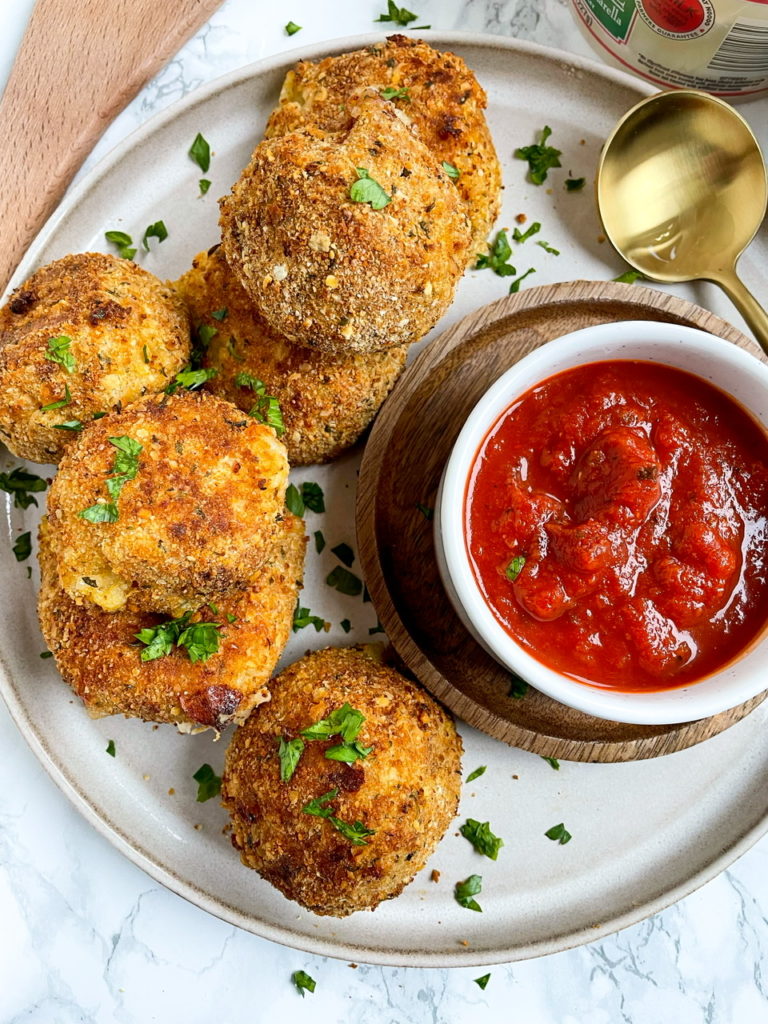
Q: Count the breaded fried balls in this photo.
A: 7